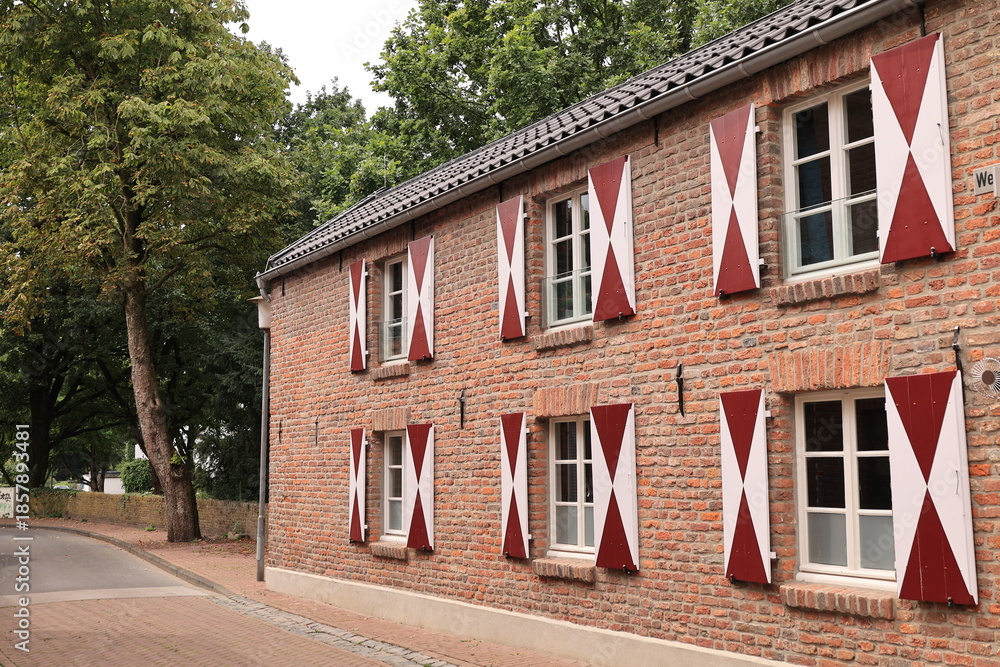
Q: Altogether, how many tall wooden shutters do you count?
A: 12